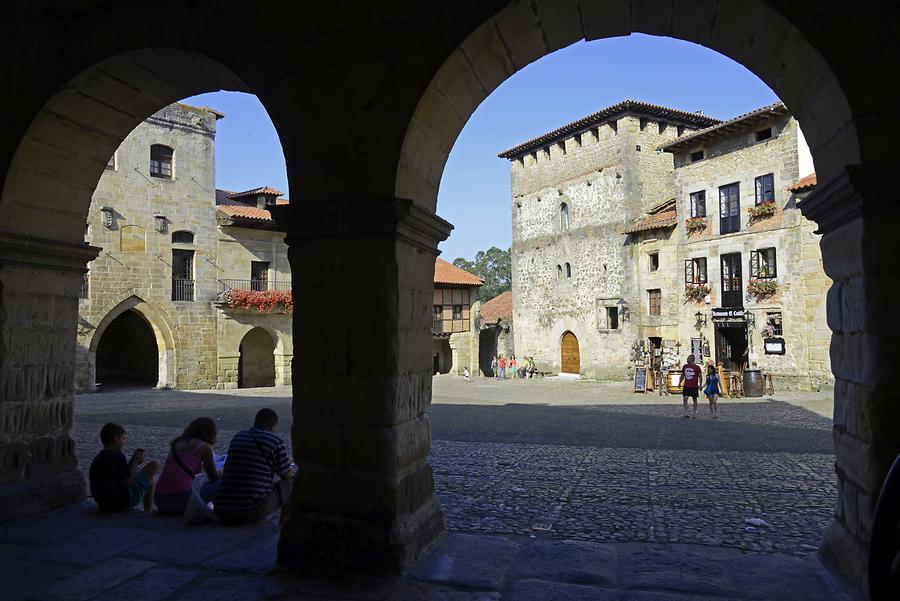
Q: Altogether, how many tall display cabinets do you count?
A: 0